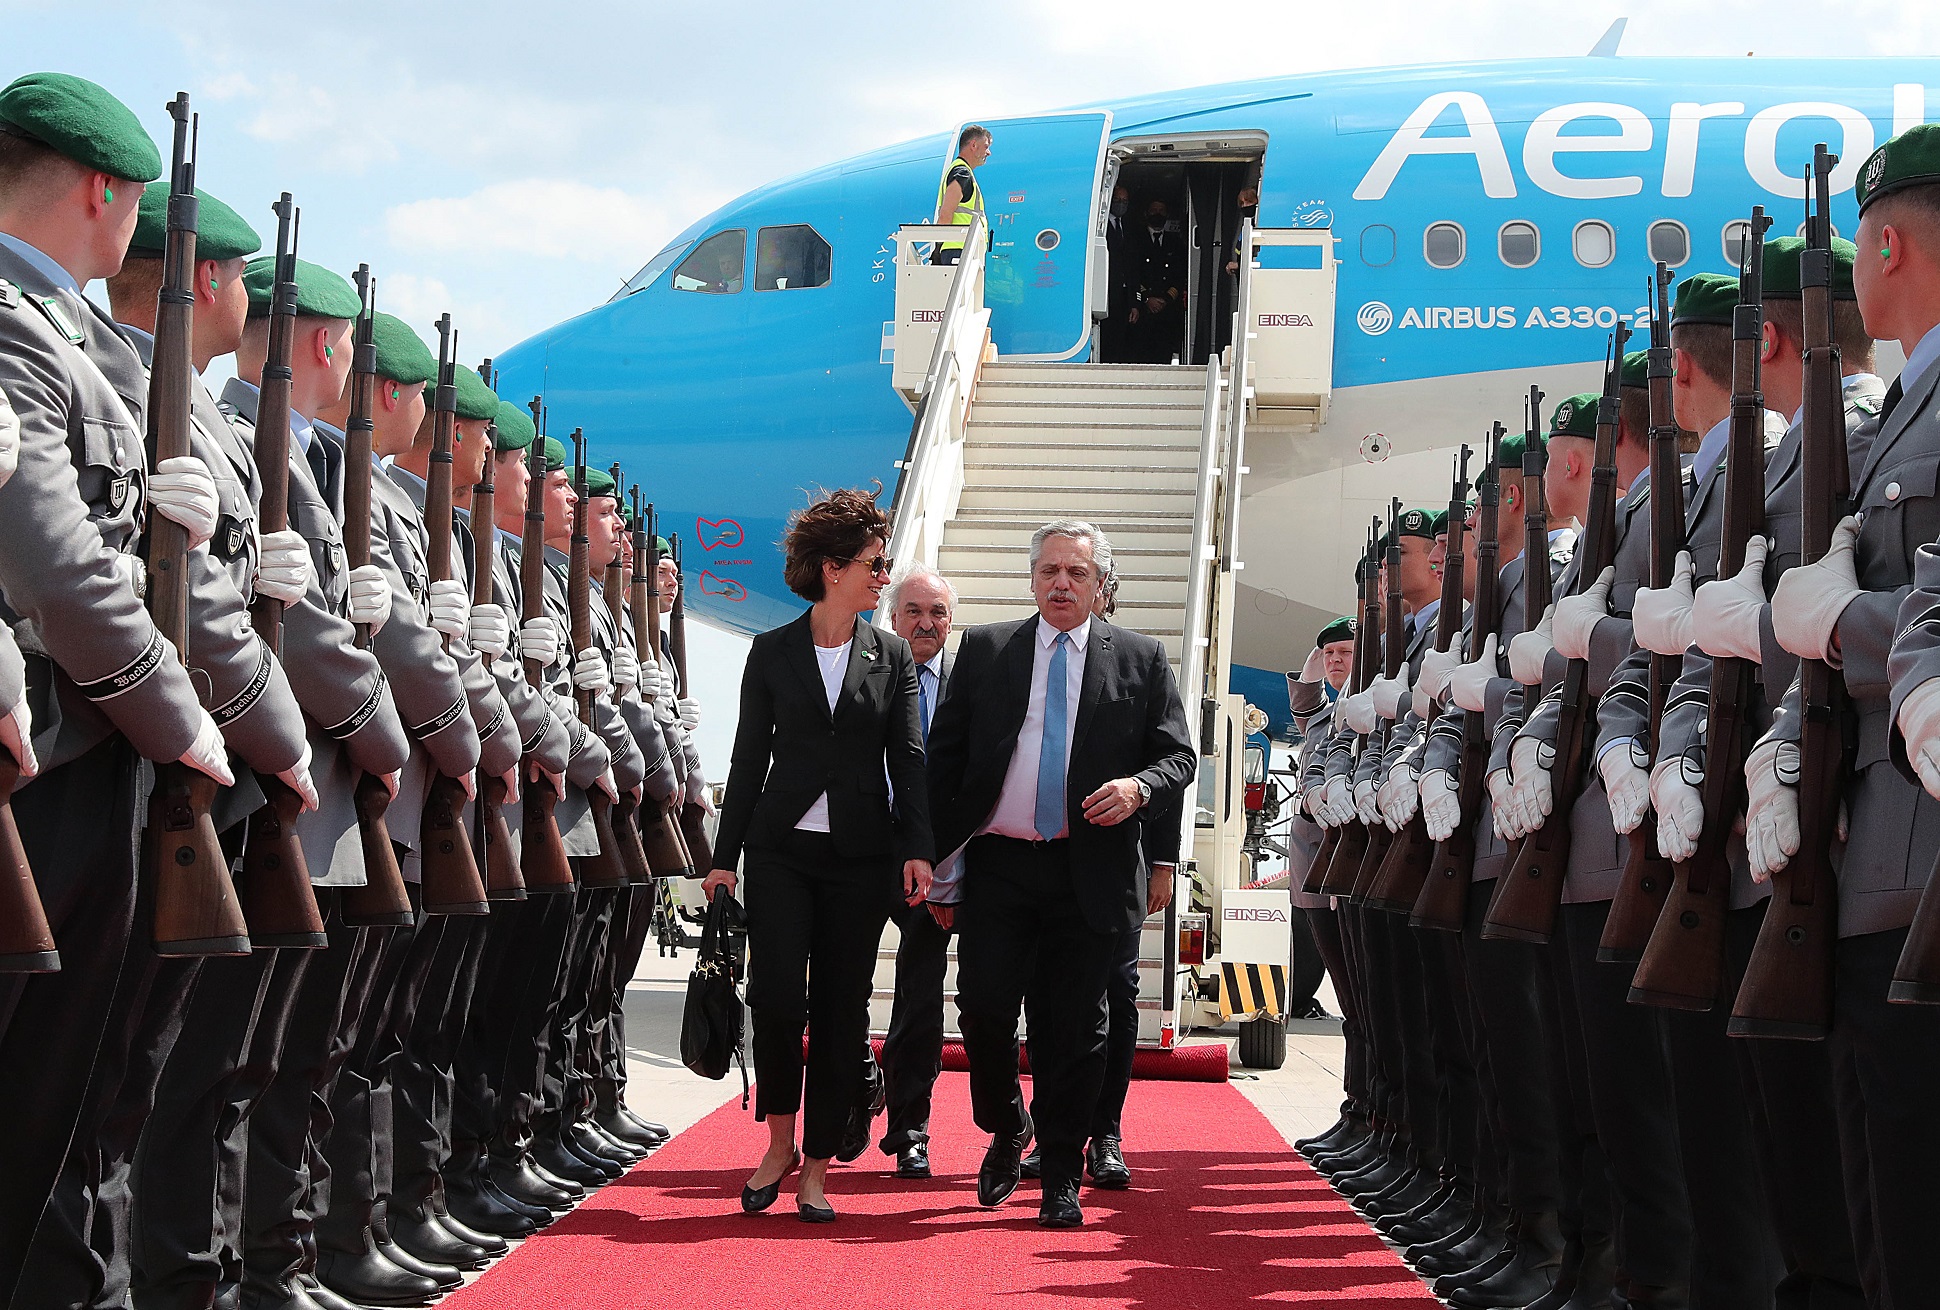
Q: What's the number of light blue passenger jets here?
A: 1